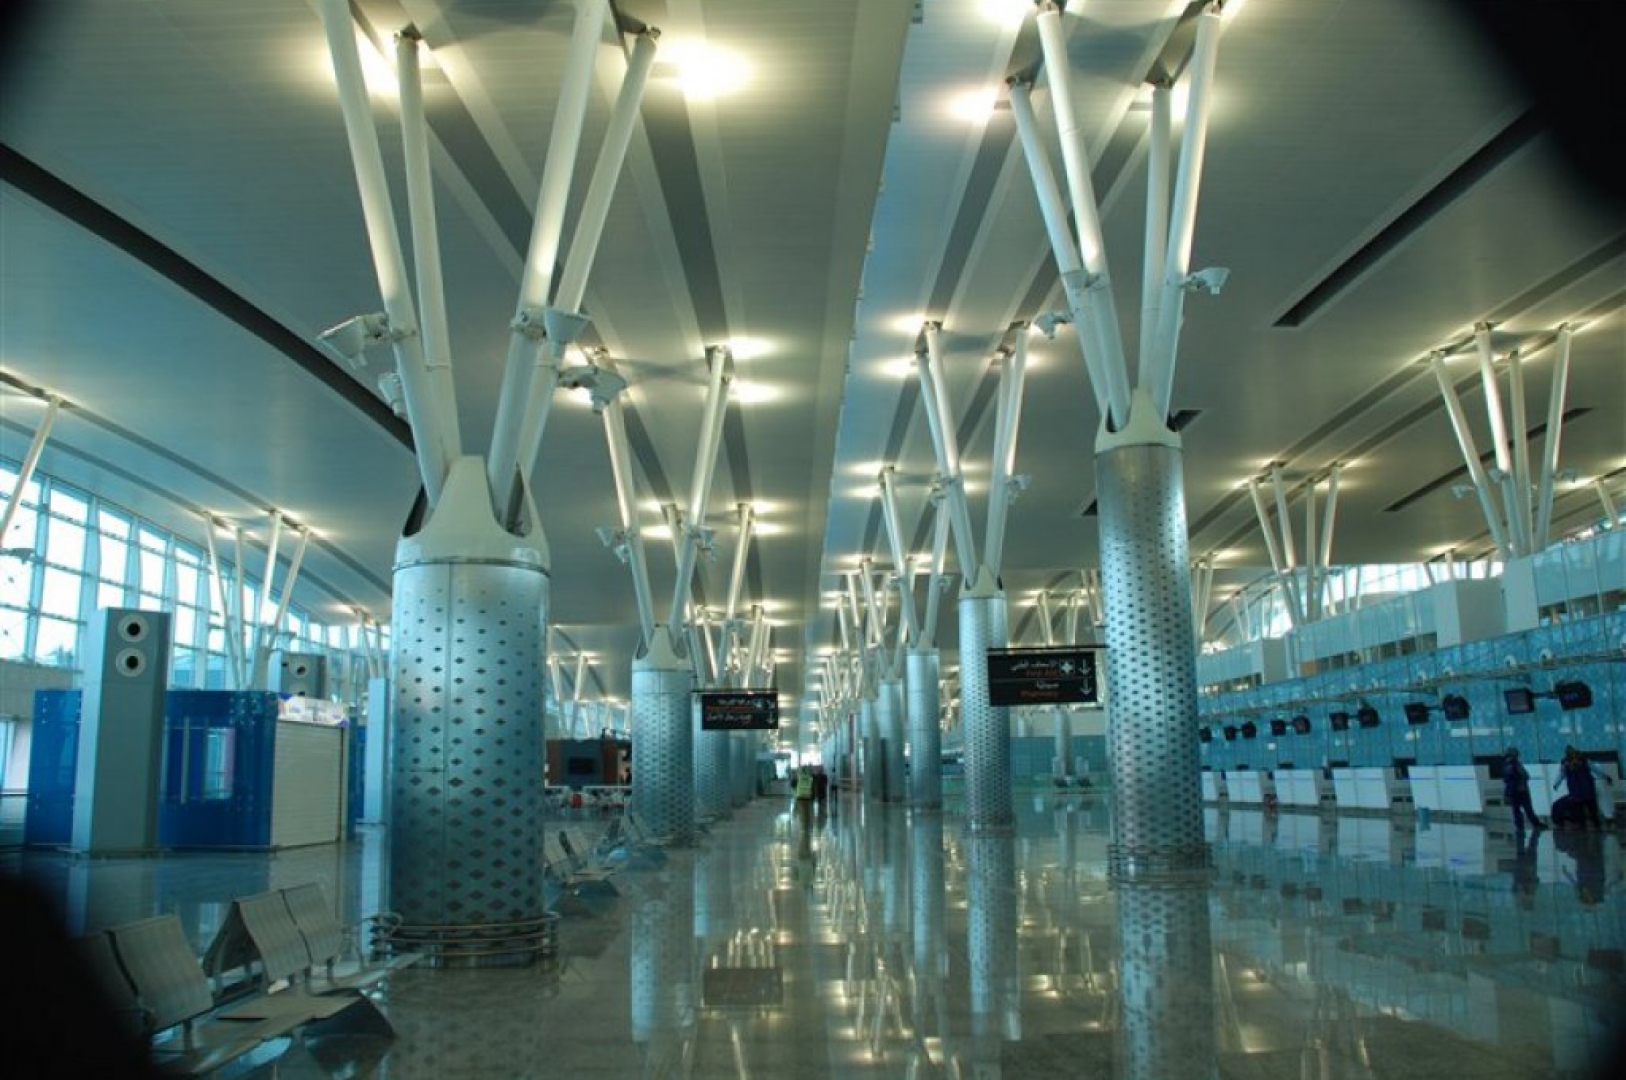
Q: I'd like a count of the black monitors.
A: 11